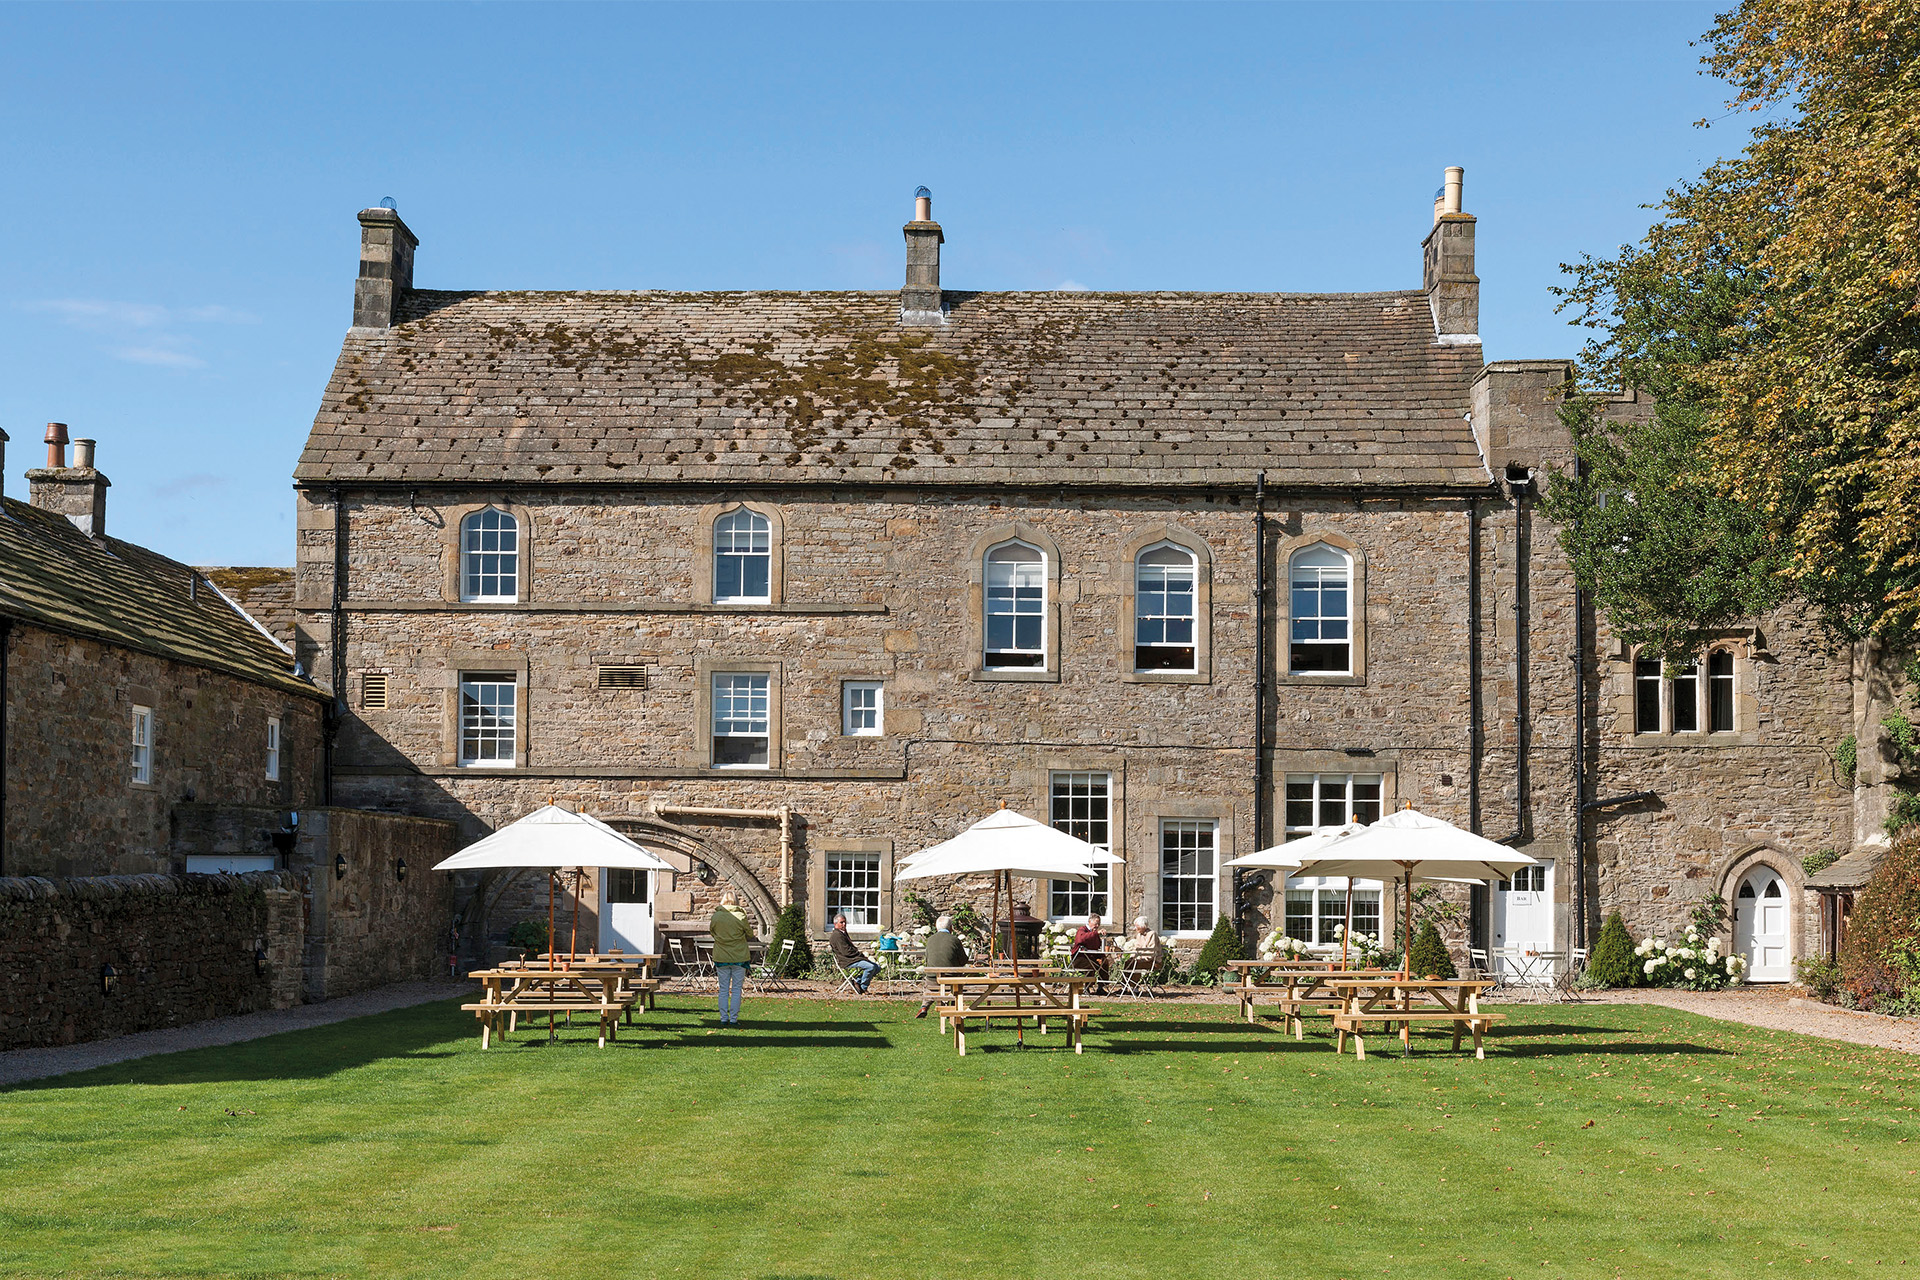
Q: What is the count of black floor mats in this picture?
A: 0